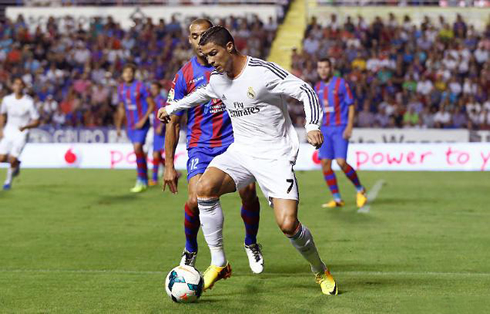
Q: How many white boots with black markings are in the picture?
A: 2